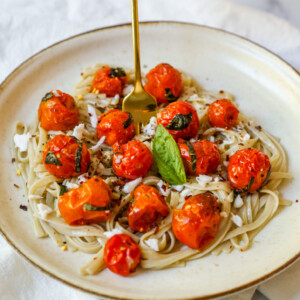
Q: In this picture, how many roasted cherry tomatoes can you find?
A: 14